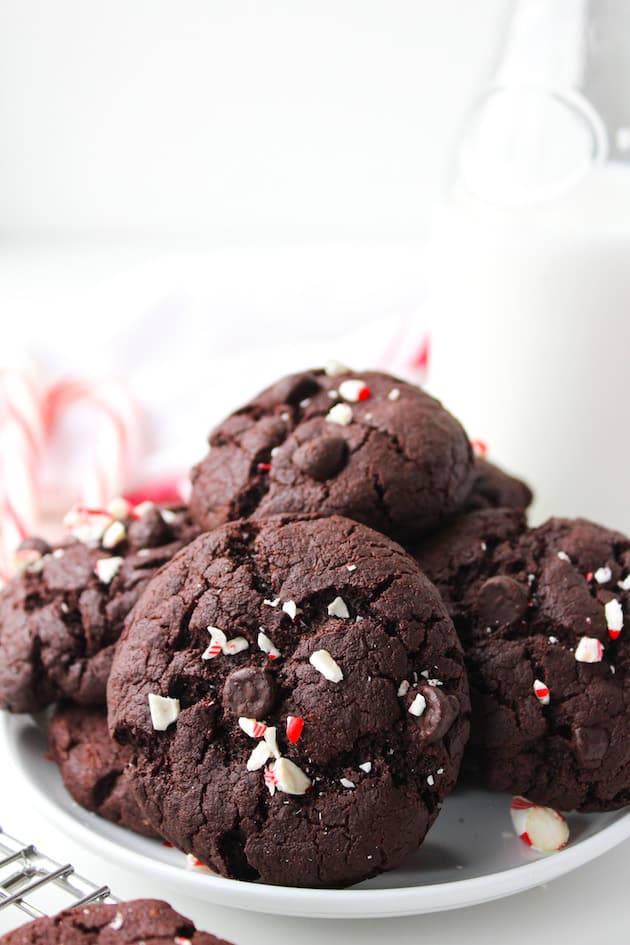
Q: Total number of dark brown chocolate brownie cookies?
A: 7